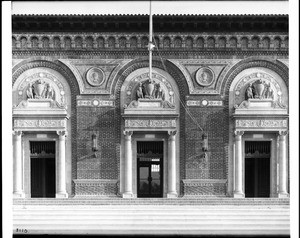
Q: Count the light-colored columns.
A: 6